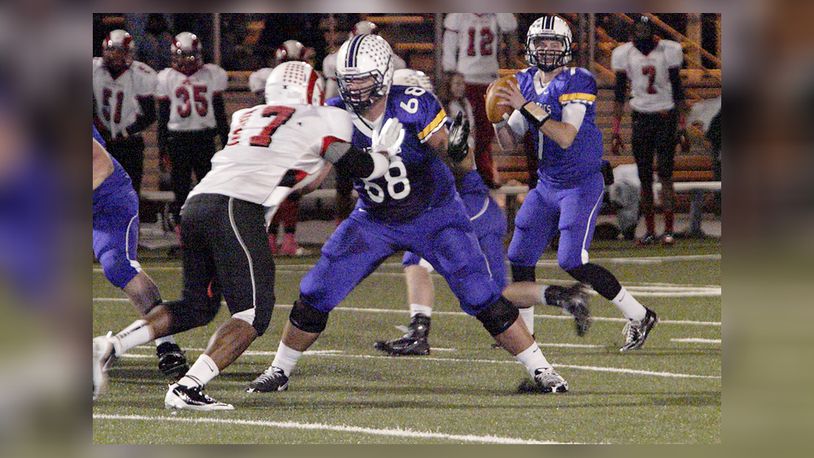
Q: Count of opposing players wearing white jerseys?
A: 7